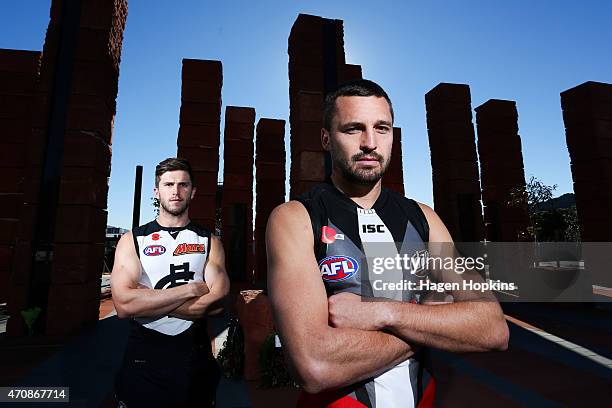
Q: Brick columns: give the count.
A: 11